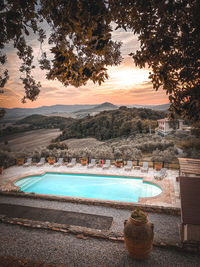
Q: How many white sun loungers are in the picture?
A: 9